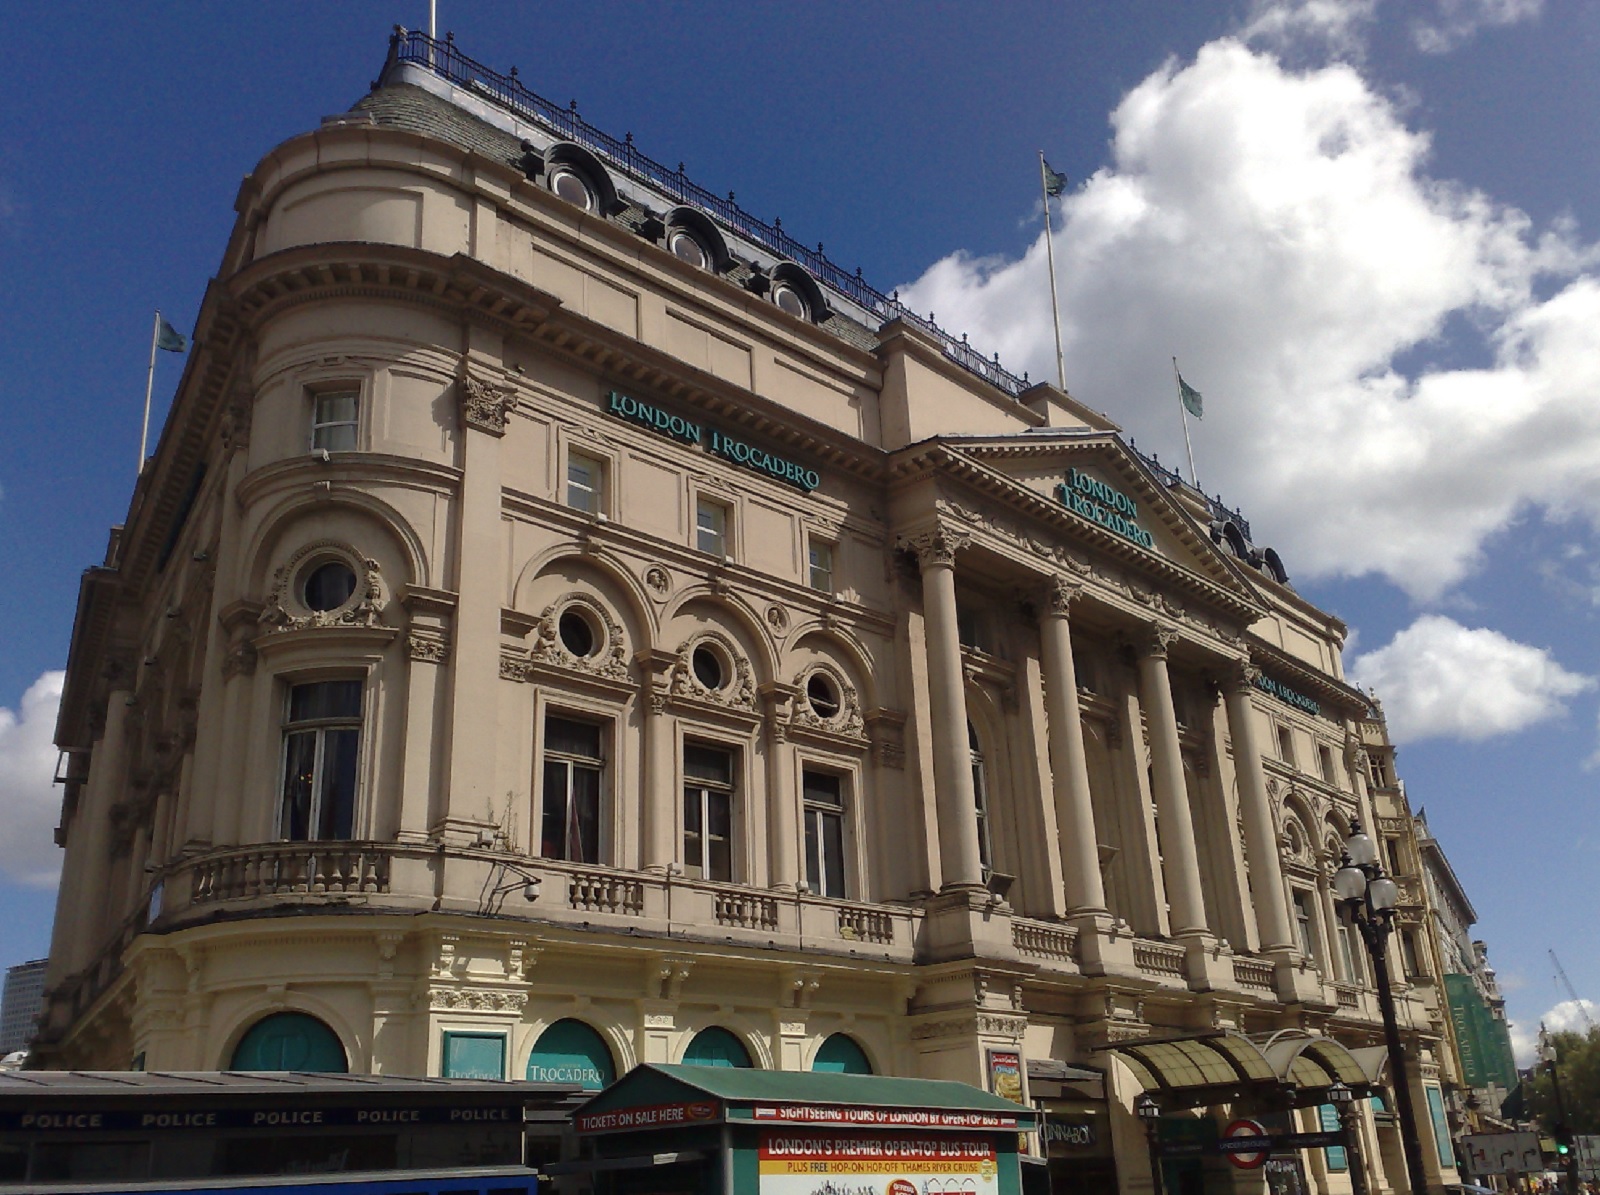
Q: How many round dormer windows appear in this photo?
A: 5